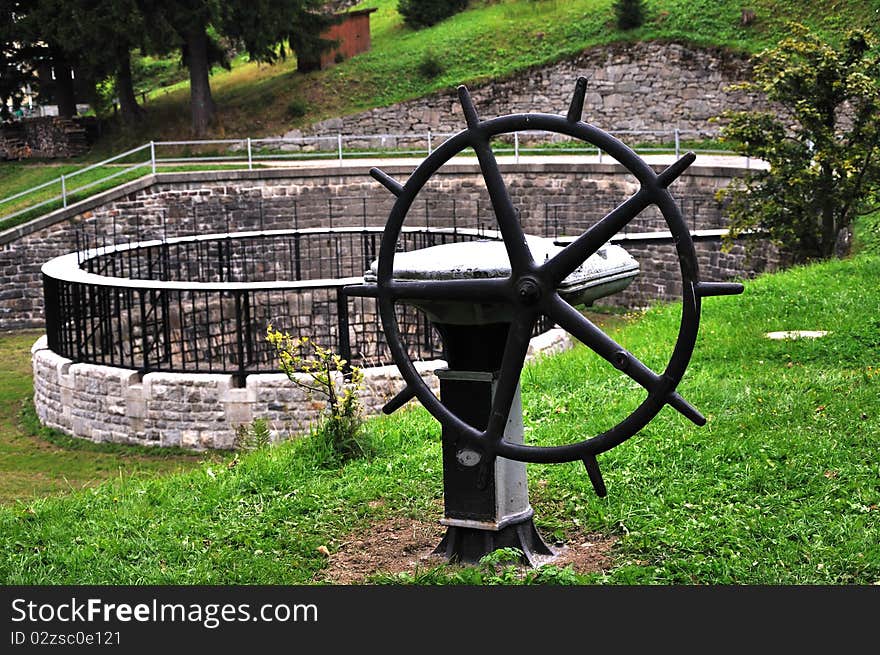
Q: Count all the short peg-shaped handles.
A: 10